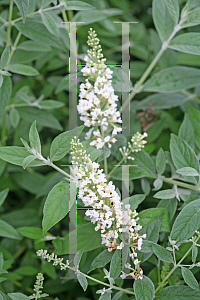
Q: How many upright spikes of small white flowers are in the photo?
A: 2